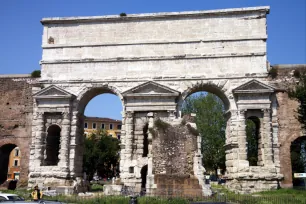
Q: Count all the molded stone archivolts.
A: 2